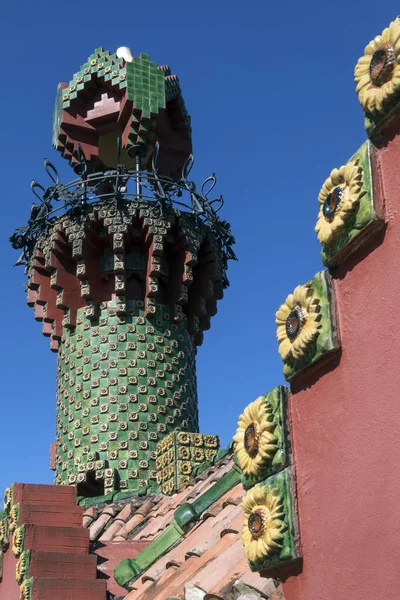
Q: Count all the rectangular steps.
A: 5